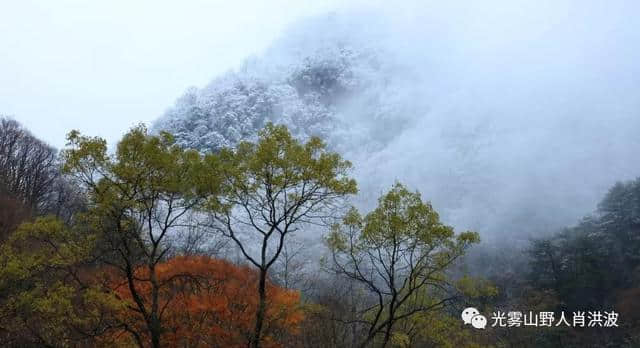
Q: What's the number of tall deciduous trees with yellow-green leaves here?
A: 3